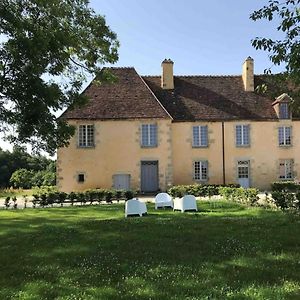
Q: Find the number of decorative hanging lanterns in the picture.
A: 0